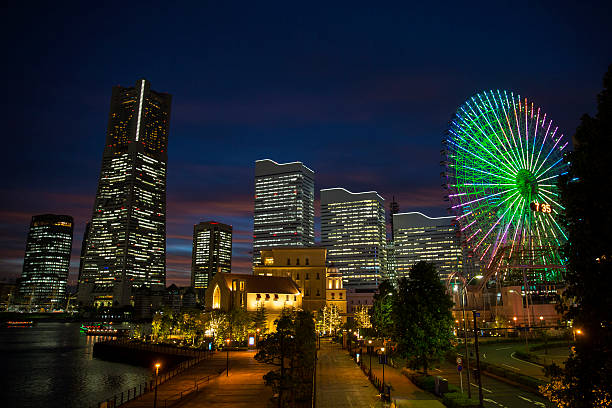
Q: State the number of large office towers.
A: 6